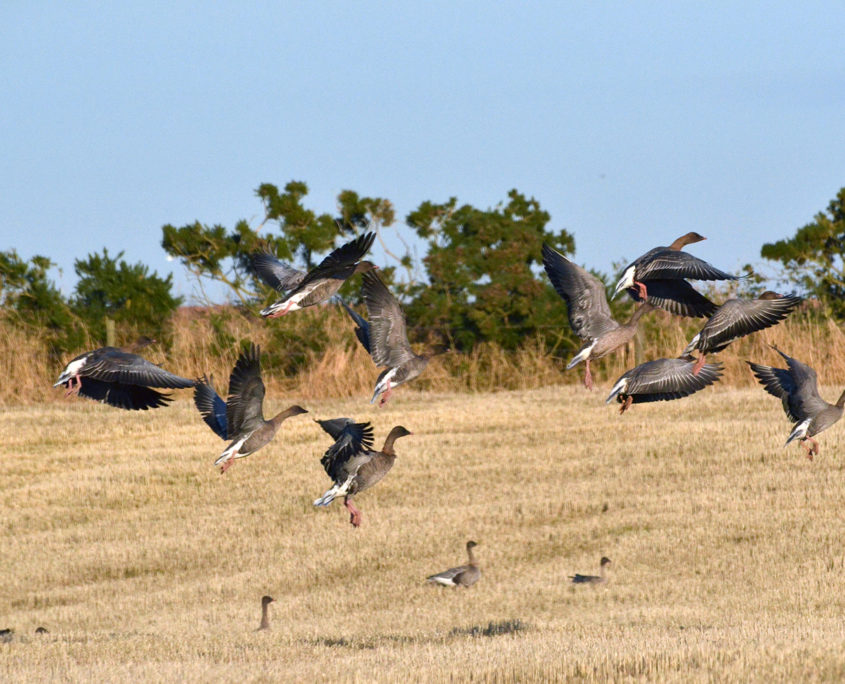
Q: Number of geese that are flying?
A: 10